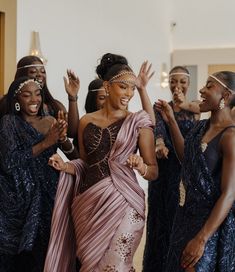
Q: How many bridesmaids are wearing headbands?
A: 5